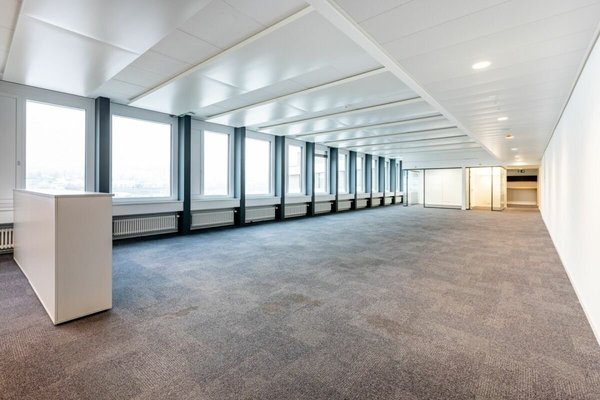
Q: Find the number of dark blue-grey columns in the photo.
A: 11